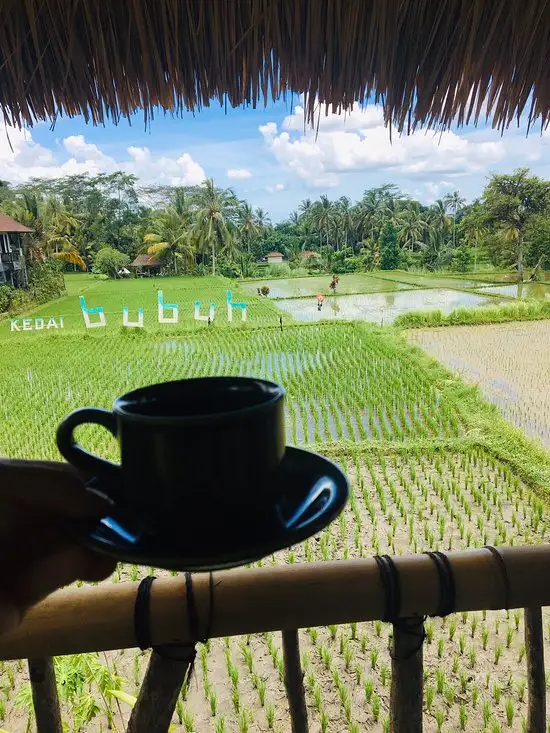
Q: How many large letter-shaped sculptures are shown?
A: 5